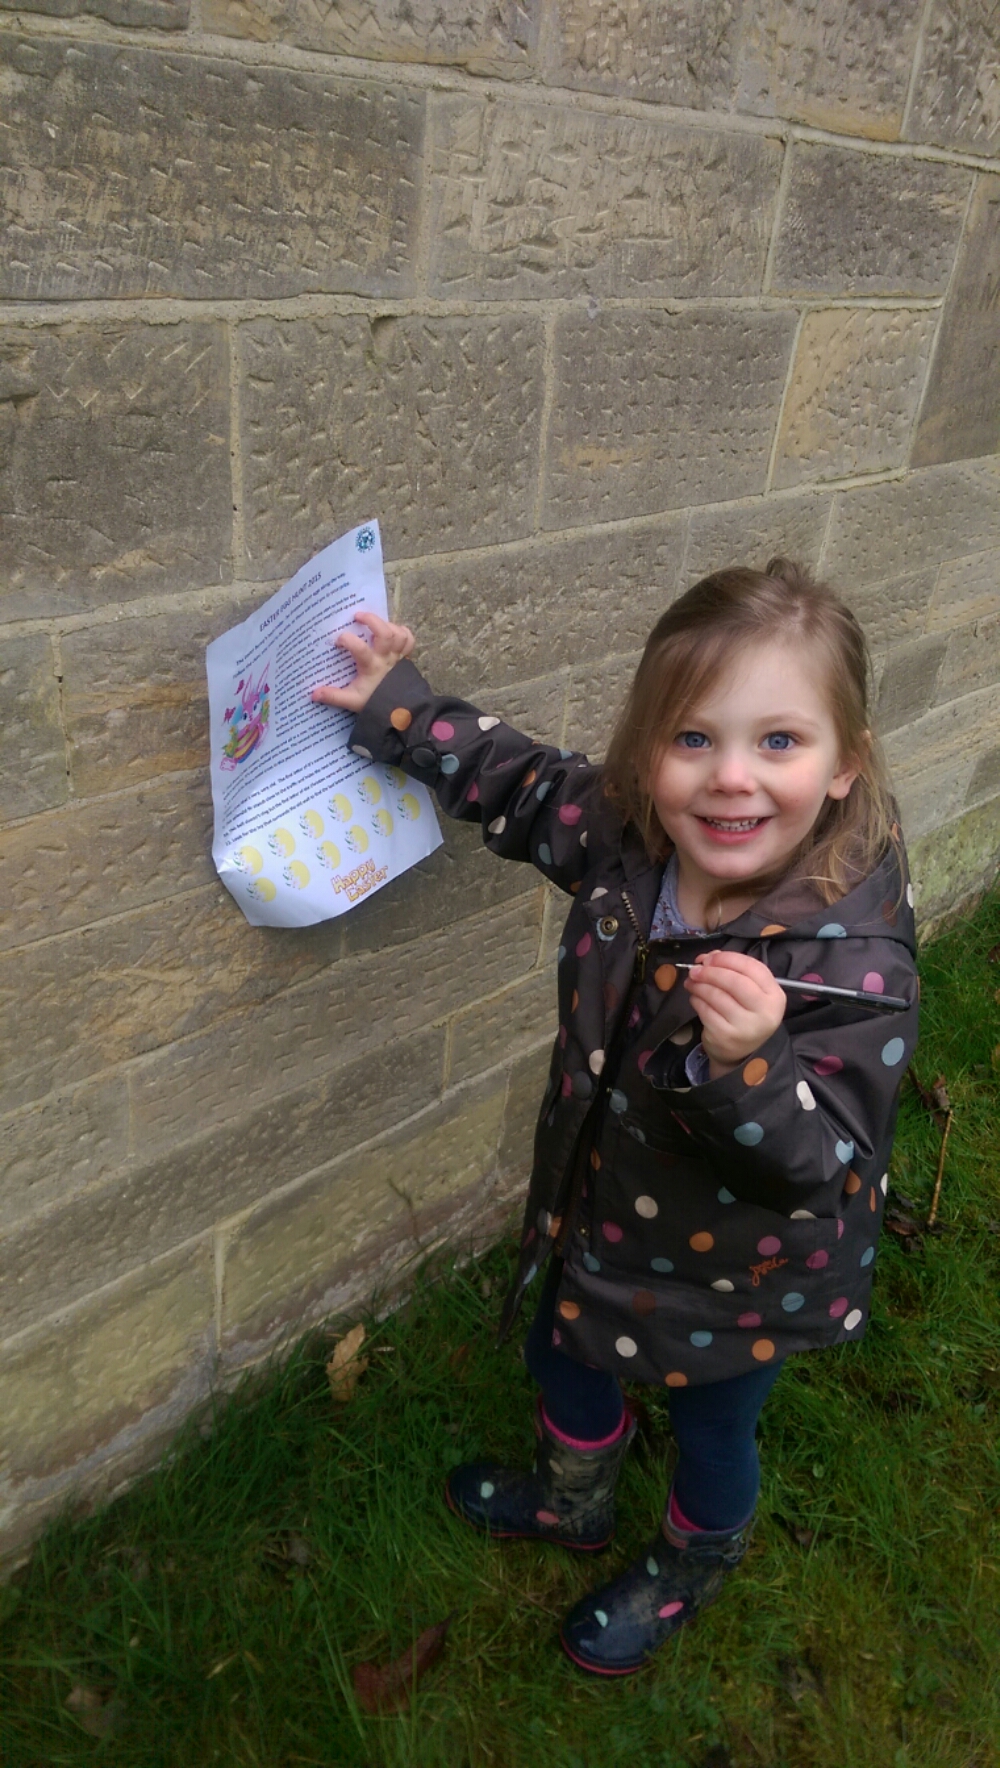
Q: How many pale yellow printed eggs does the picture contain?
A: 12